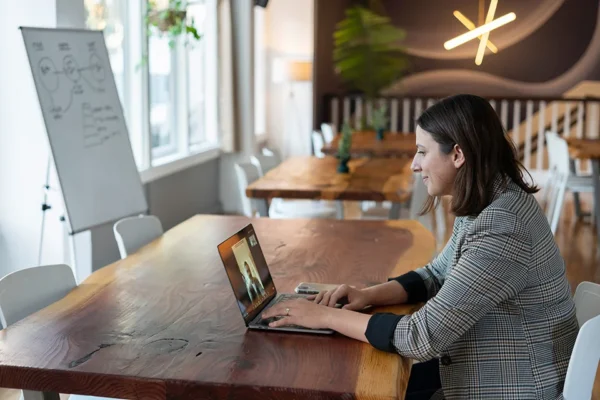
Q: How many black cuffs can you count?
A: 2